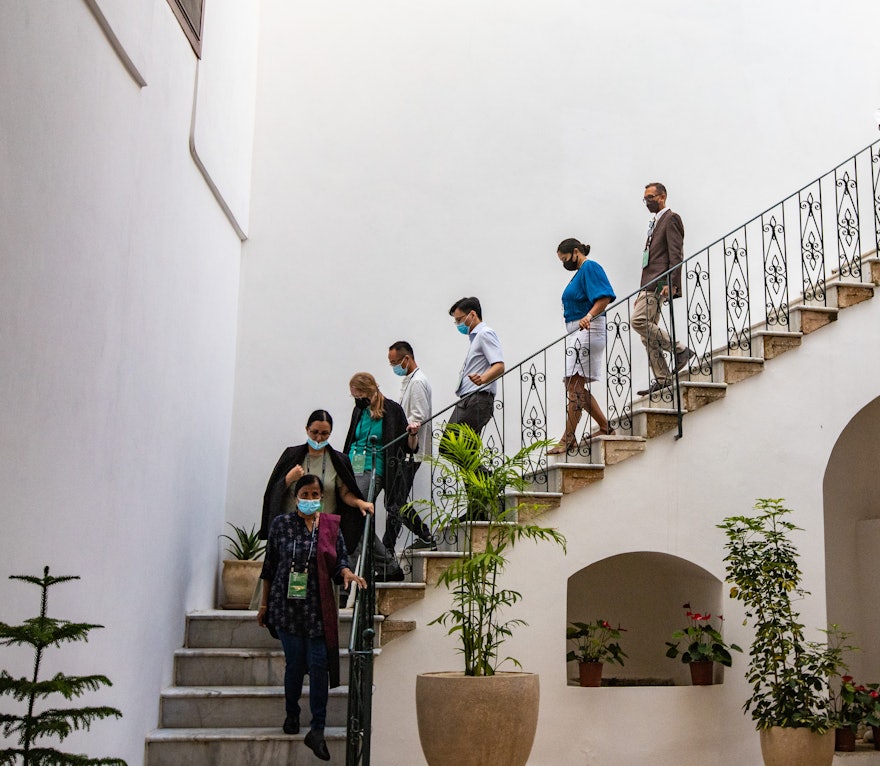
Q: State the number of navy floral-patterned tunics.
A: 1